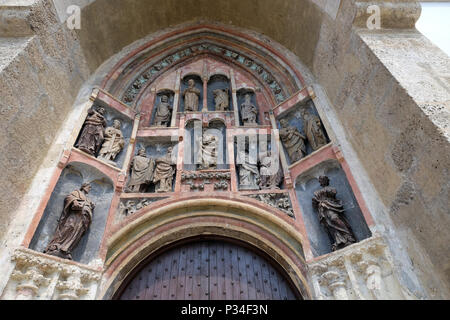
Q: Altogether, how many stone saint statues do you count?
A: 15